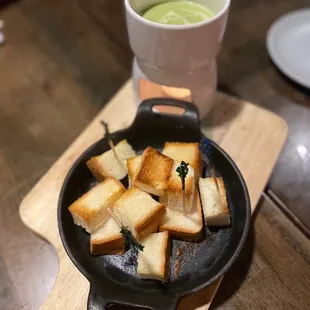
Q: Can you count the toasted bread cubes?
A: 11